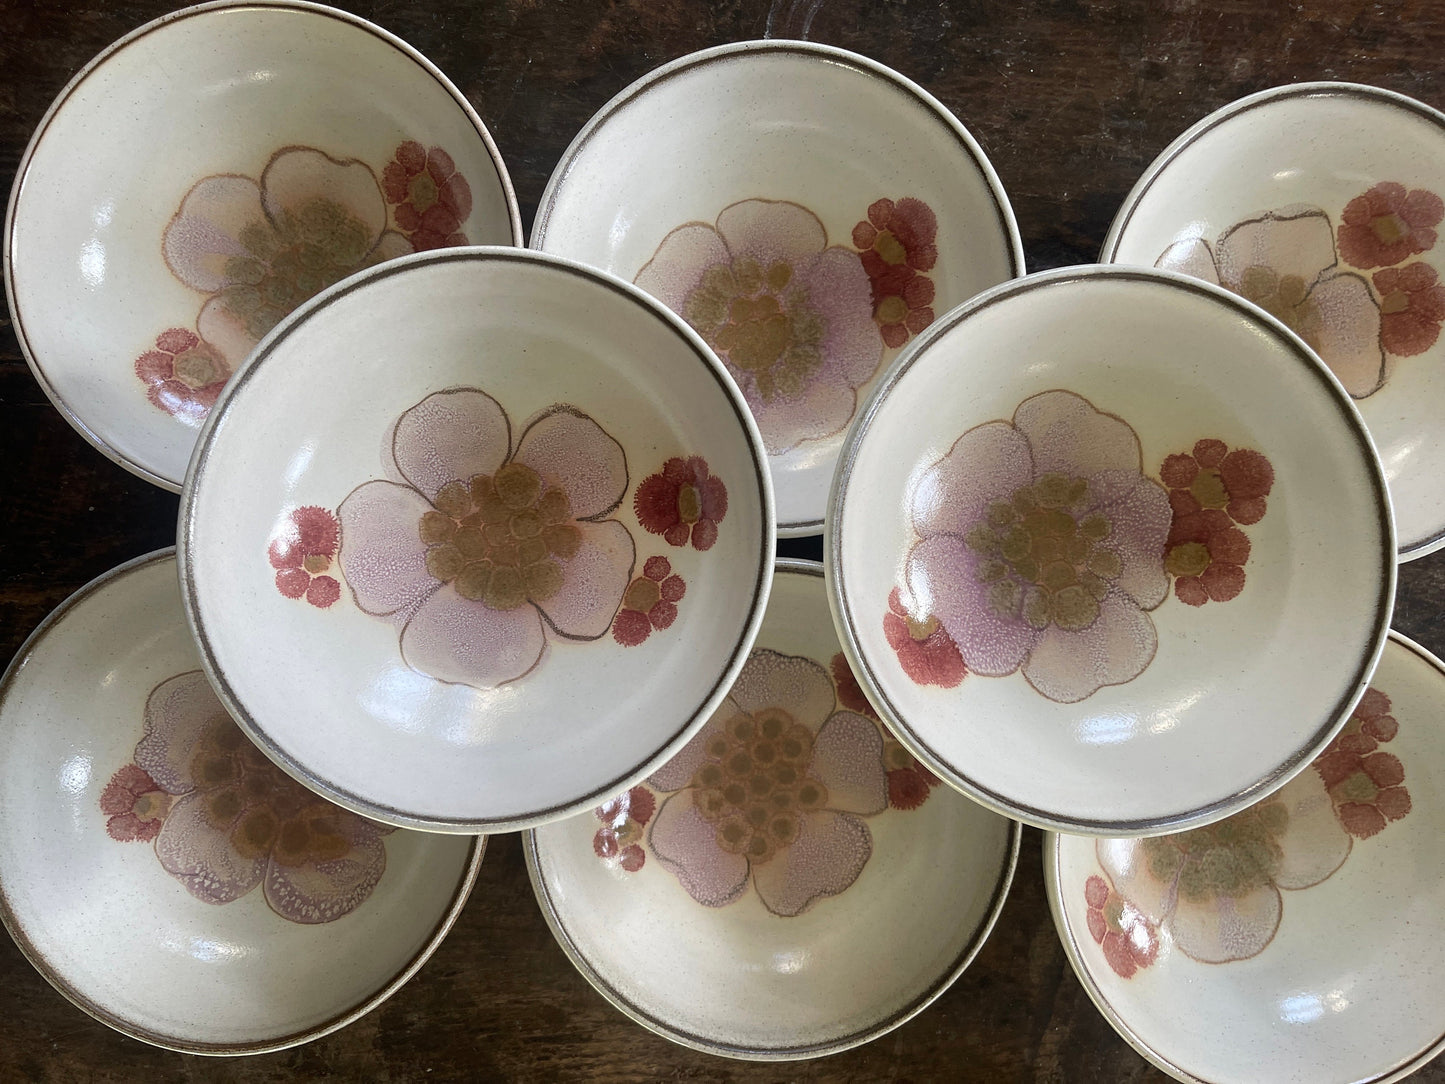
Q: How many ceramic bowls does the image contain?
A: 8